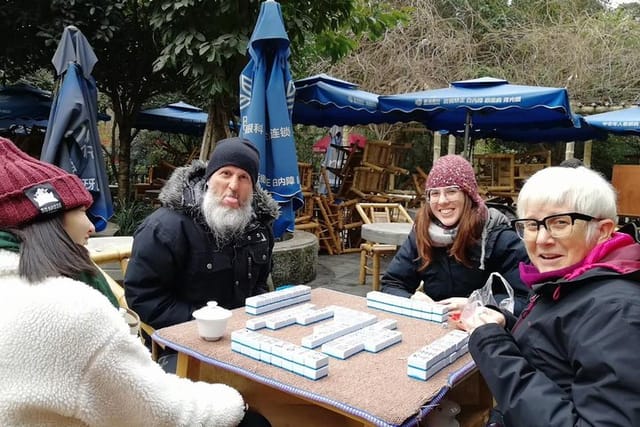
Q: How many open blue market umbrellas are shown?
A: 5